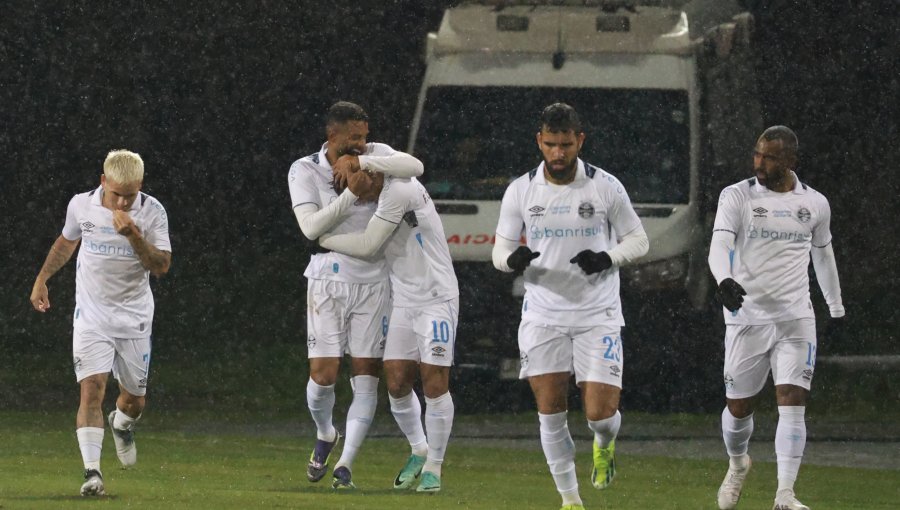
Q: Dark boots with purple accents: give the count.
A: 2